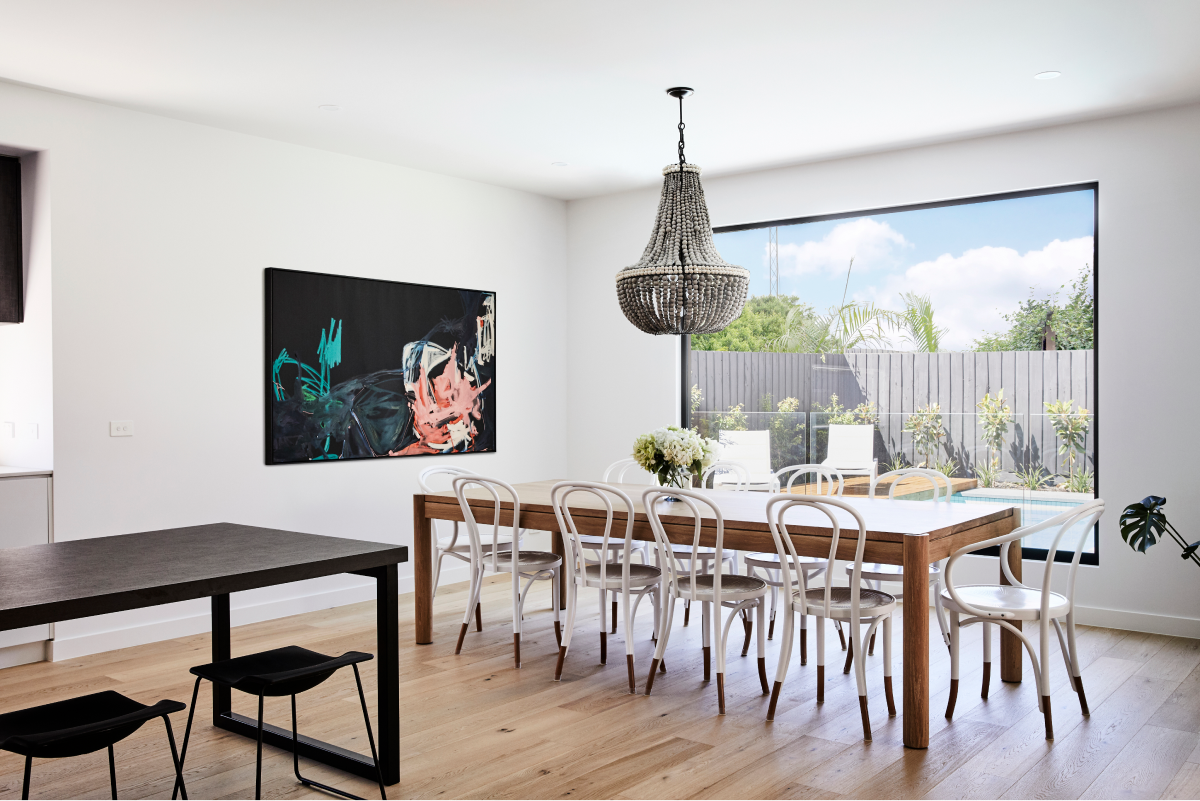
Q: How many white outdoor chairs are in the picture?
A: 2